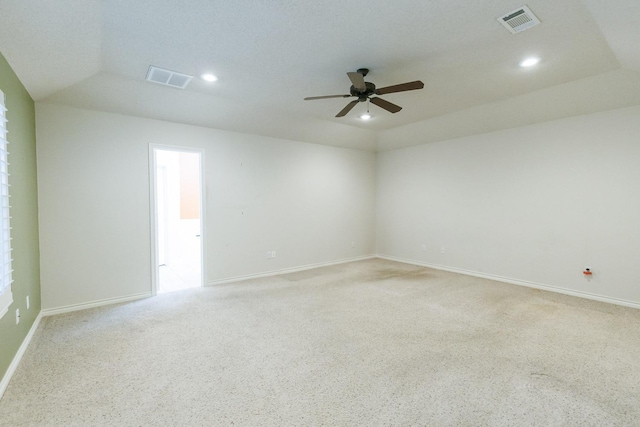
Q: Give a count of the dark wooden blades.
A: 5